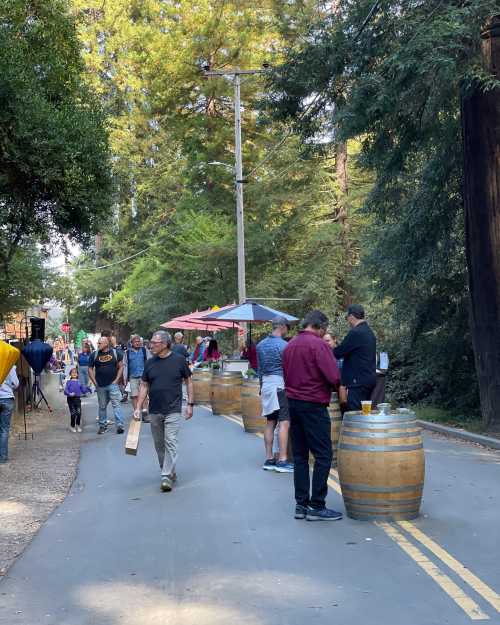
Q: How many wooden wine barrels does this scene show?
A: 5